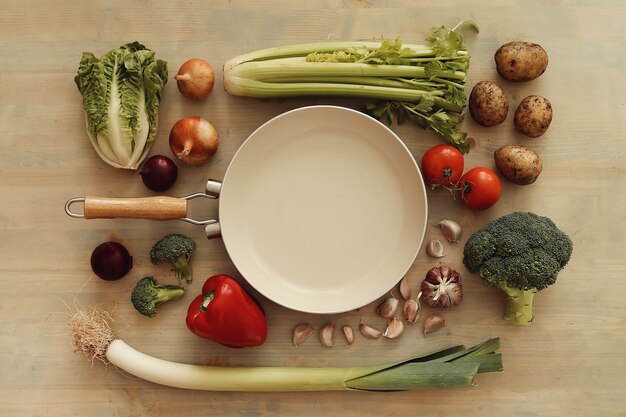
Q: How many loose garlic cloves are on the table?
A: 11